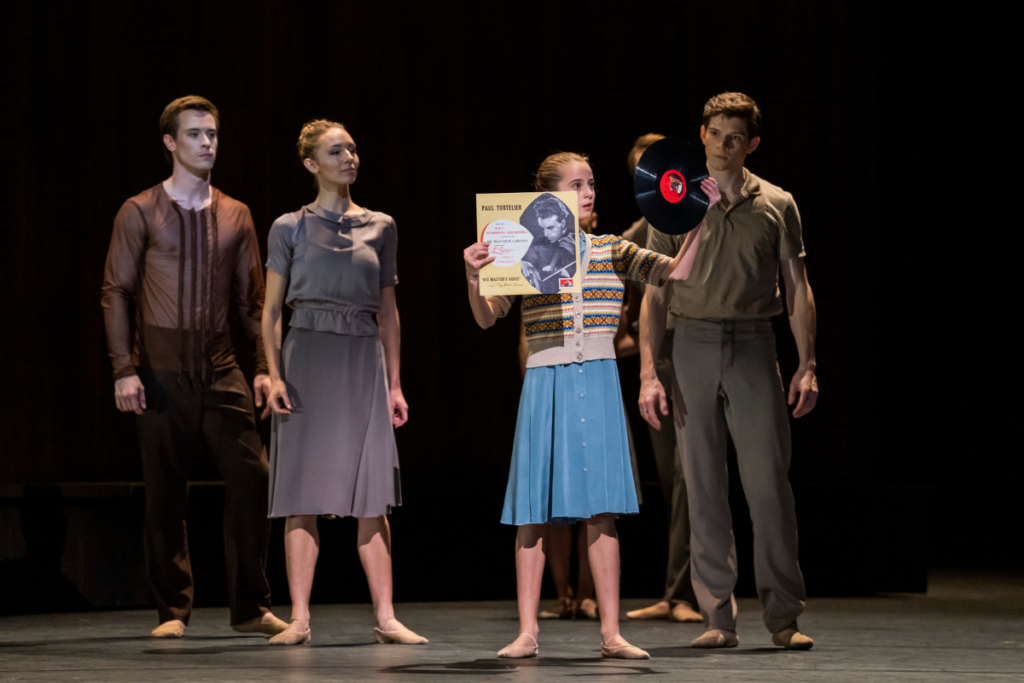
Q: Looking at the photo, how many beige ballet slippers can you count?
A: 12